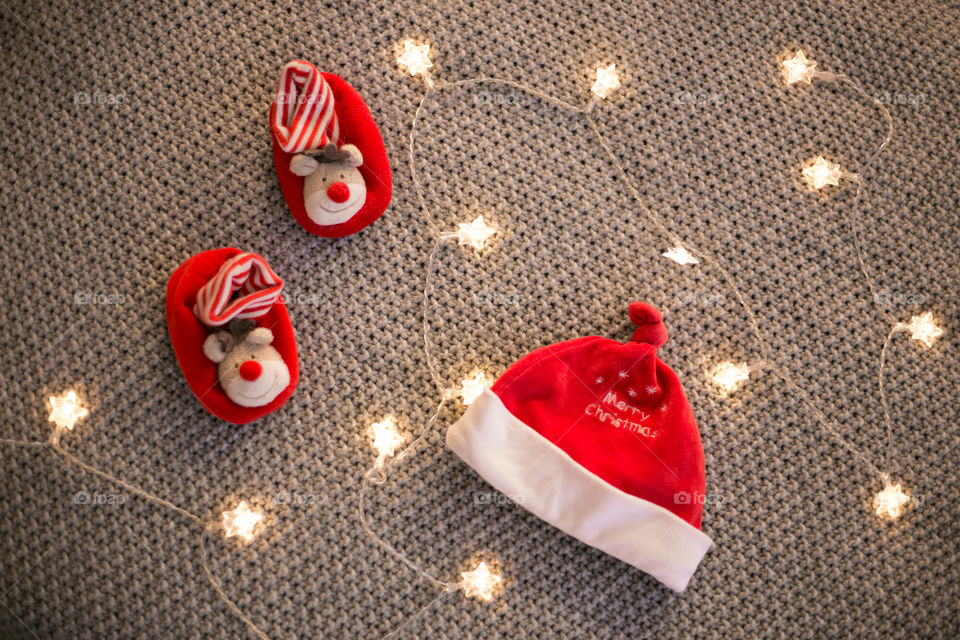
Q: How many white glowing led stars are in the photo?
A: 14